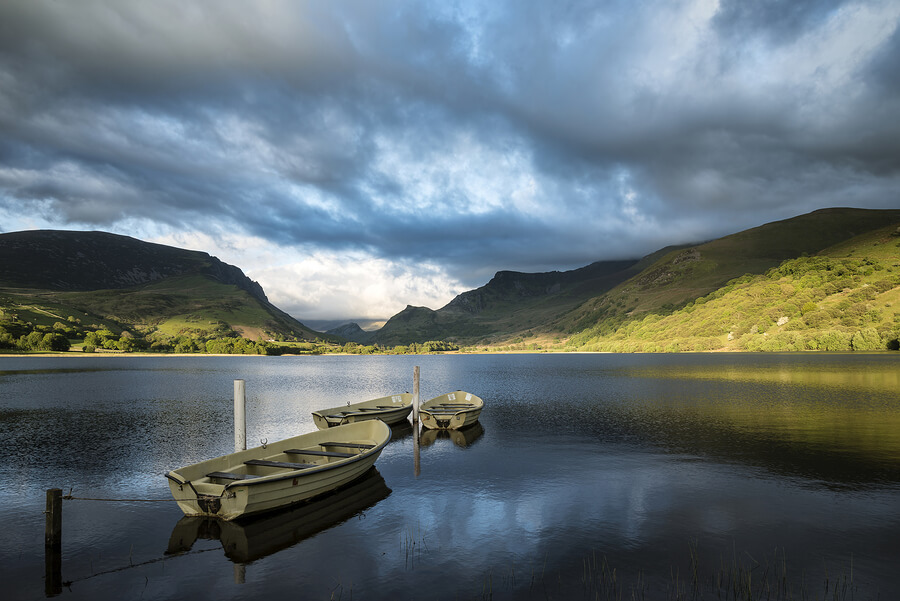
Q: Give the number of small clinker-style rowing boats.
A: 3